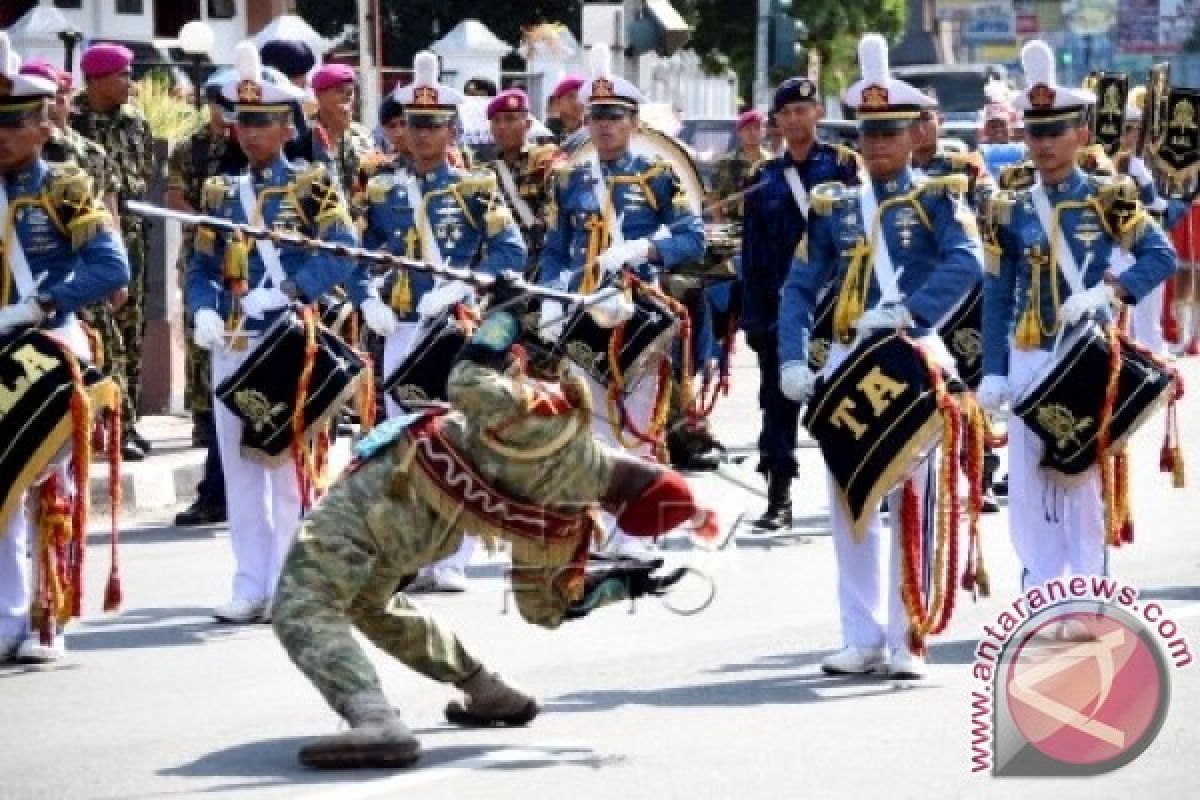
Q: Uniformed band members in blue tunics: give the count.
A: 6